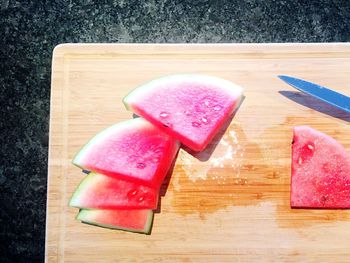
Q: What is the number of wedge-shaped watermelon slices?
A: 5